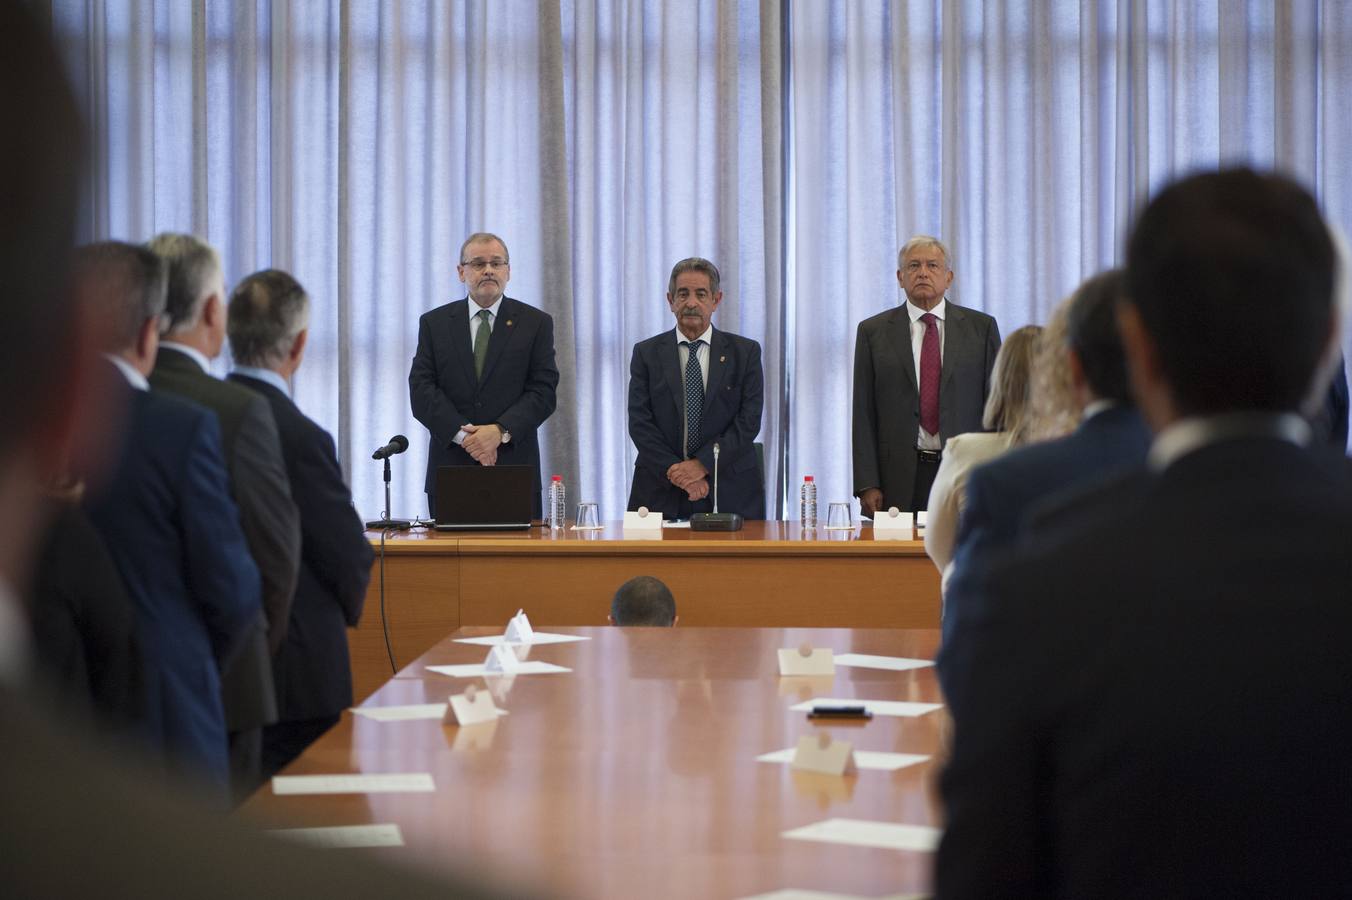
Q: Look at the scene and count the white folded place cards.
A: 7